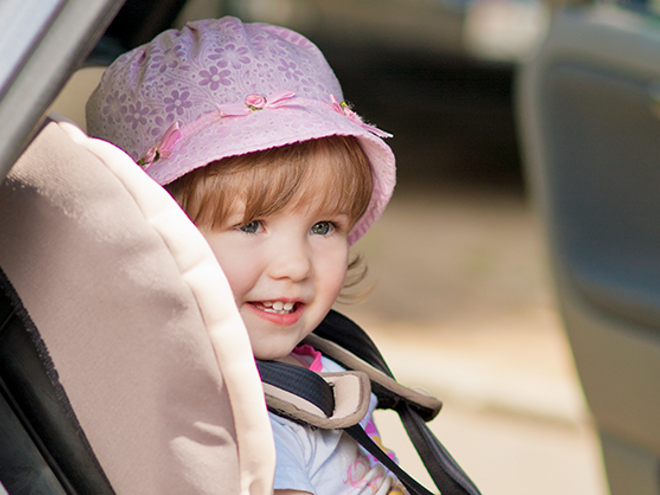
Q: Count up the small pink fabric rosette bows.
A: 3